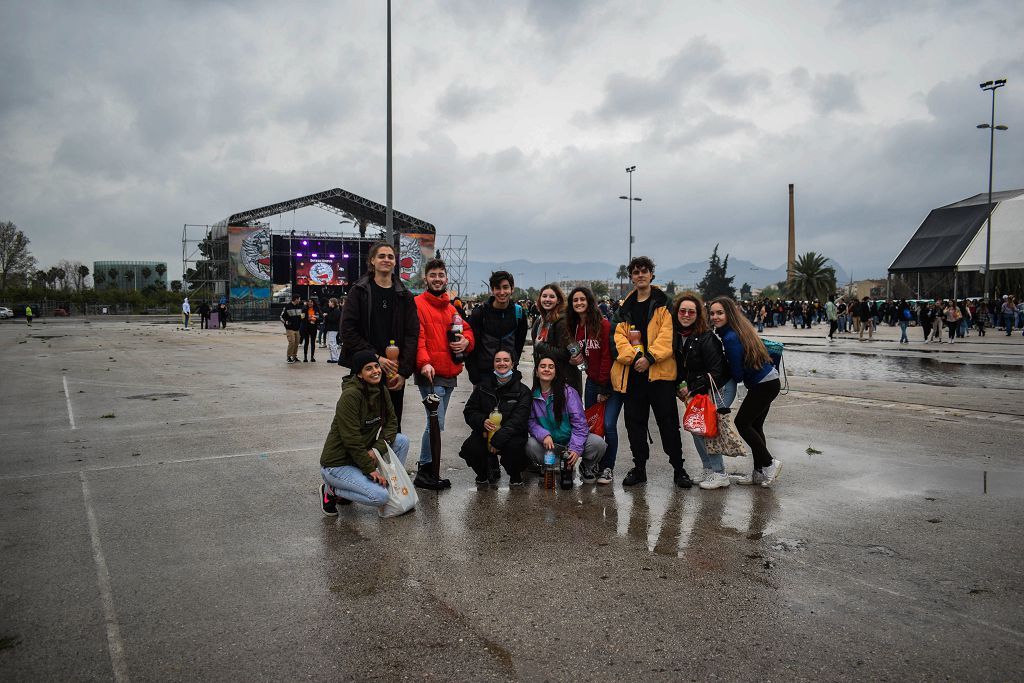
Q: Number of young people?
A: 11